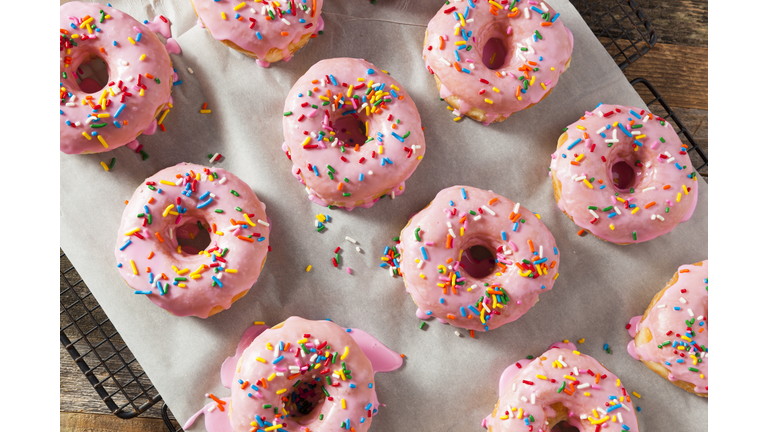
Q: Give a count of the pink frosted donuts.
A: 10